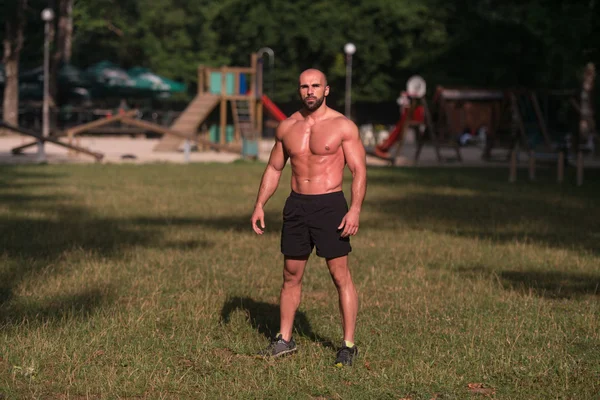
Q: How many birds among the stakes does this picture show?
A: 0